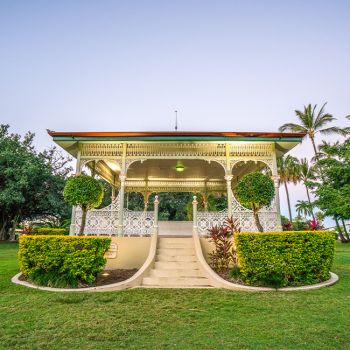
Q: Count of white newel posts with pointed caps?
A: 2